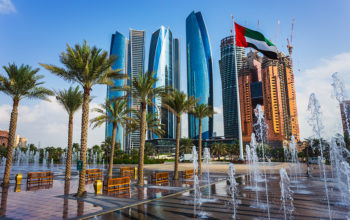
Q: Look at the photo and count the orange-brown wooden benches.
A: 6